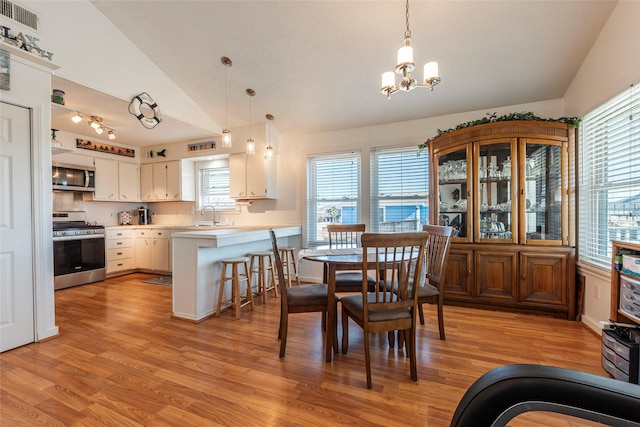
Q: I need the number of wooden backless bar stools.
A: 3